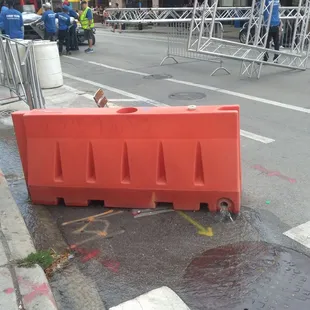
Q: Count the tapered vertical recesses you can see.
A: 5